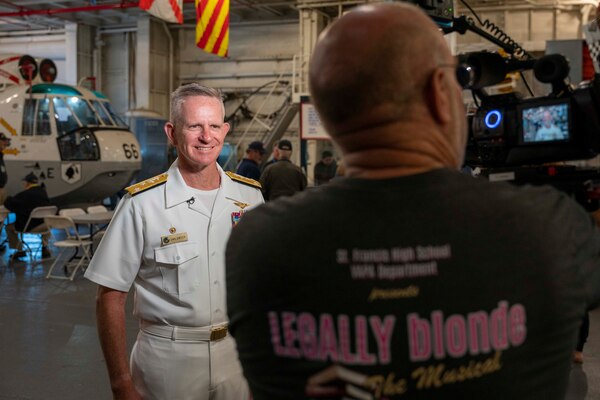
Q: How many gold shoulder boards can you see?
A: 2